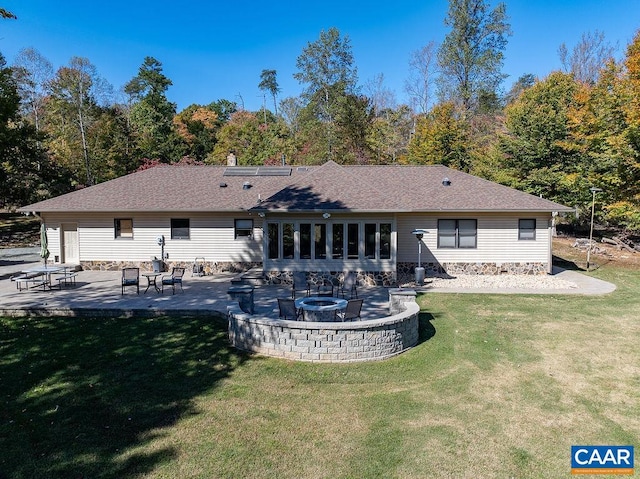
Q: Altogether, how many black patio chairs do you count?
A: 6